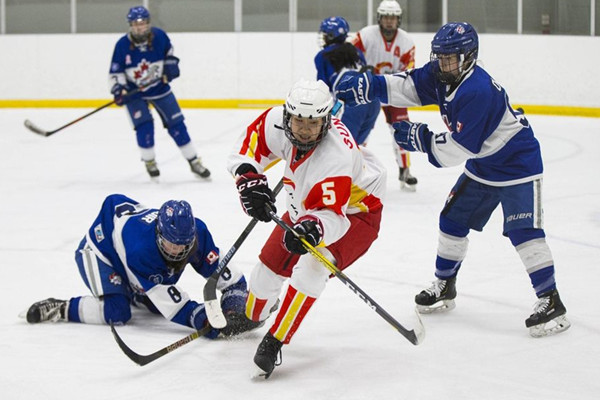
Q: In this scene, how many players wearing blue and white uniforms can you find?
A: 4